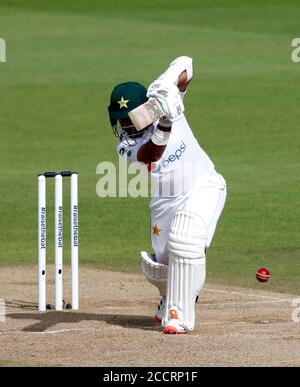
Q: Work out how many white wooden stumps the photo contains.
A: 3